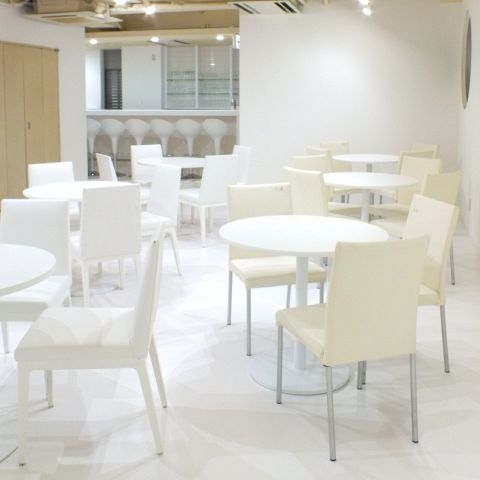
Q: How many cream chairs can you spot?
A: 11